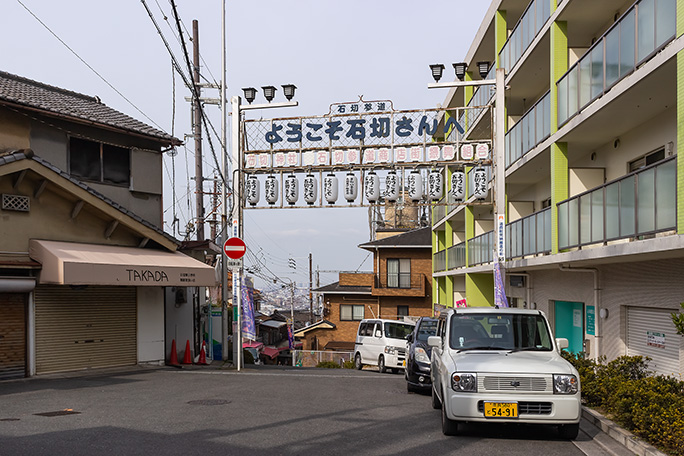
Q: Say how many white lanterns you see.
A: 12